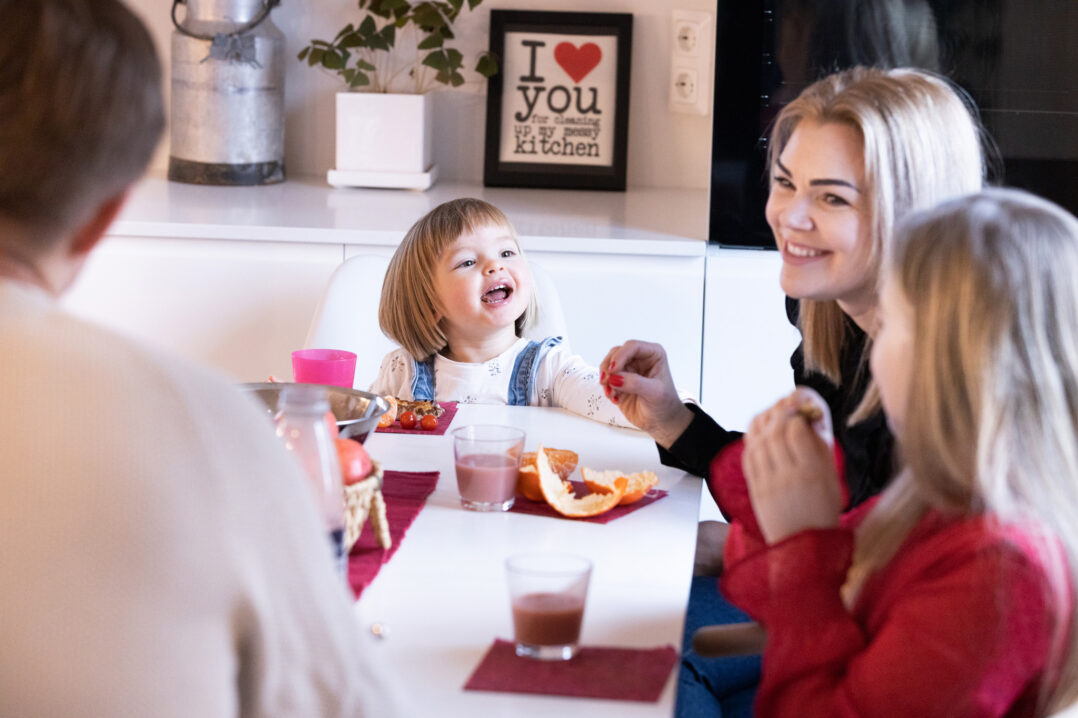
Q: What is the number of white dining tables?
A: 1